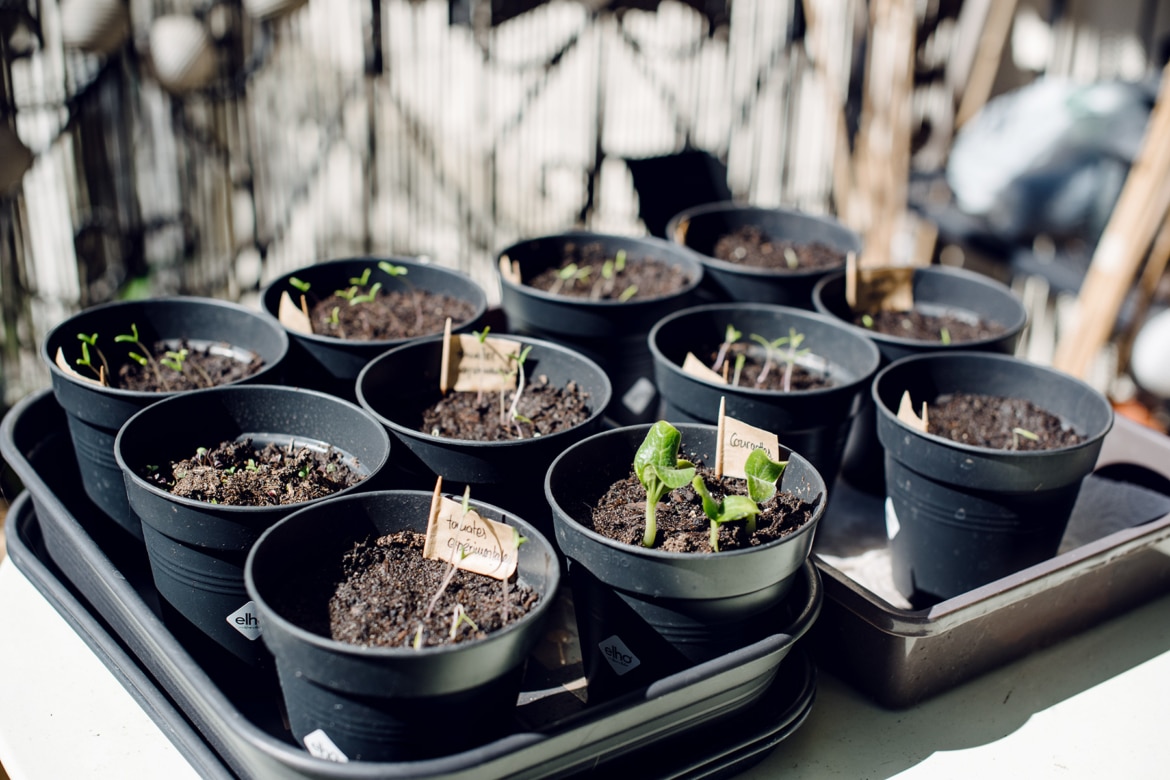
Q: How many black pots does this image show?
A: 11